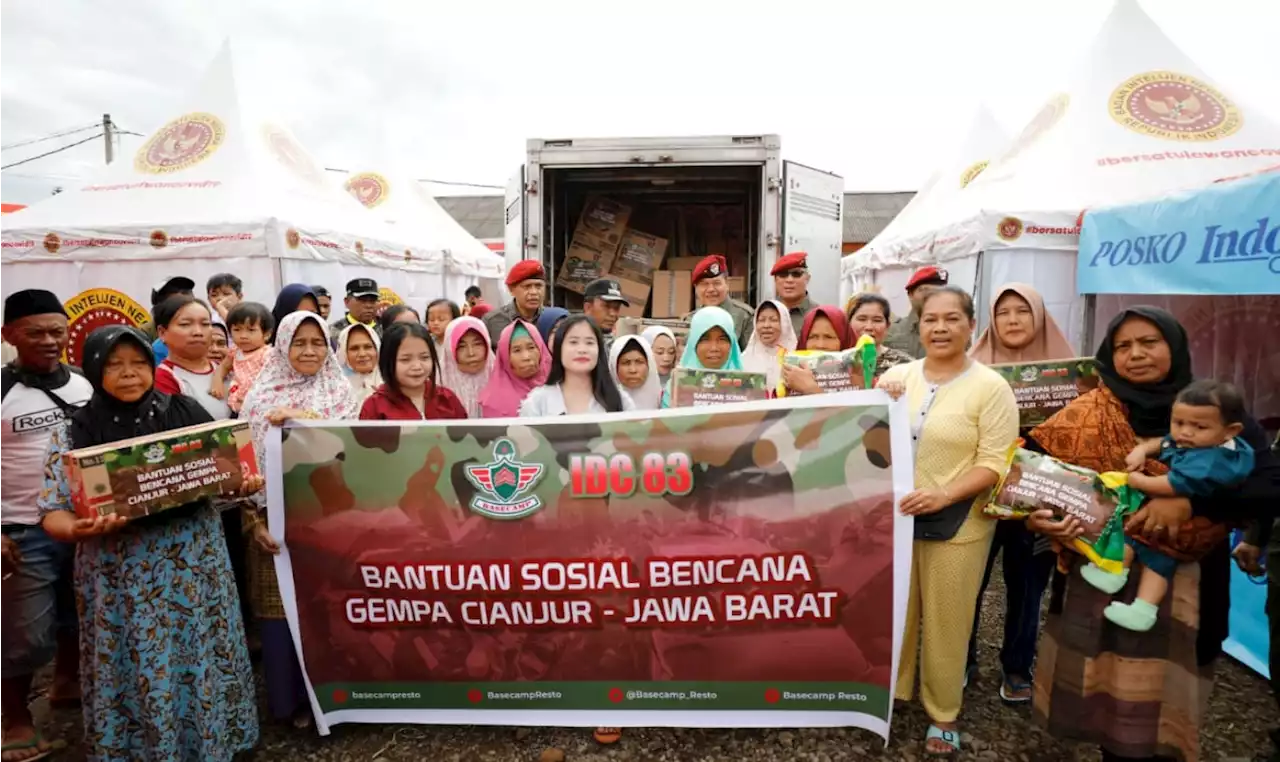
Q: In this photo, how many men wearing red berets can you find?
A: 4